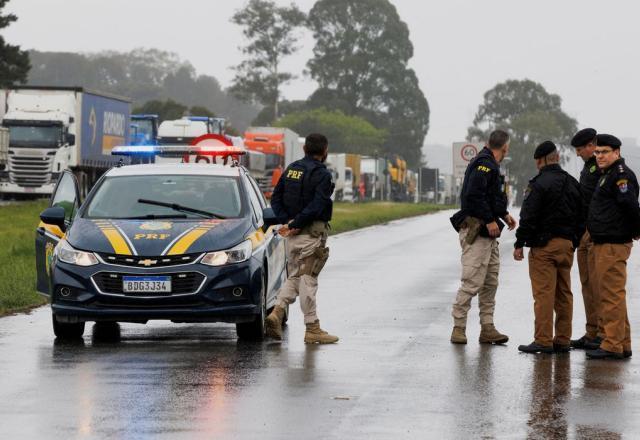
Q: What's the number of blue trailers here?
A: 1